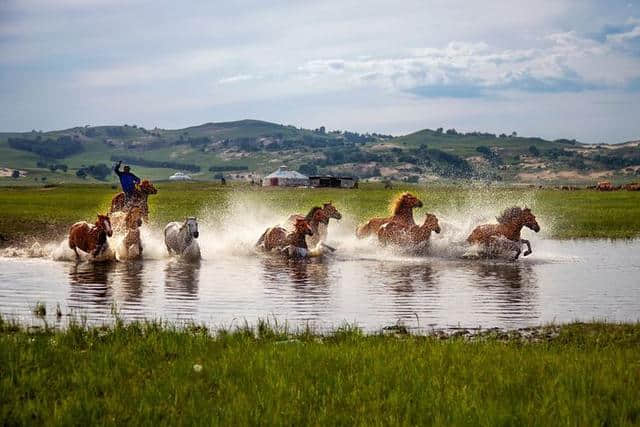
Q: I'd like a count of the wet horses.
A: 10